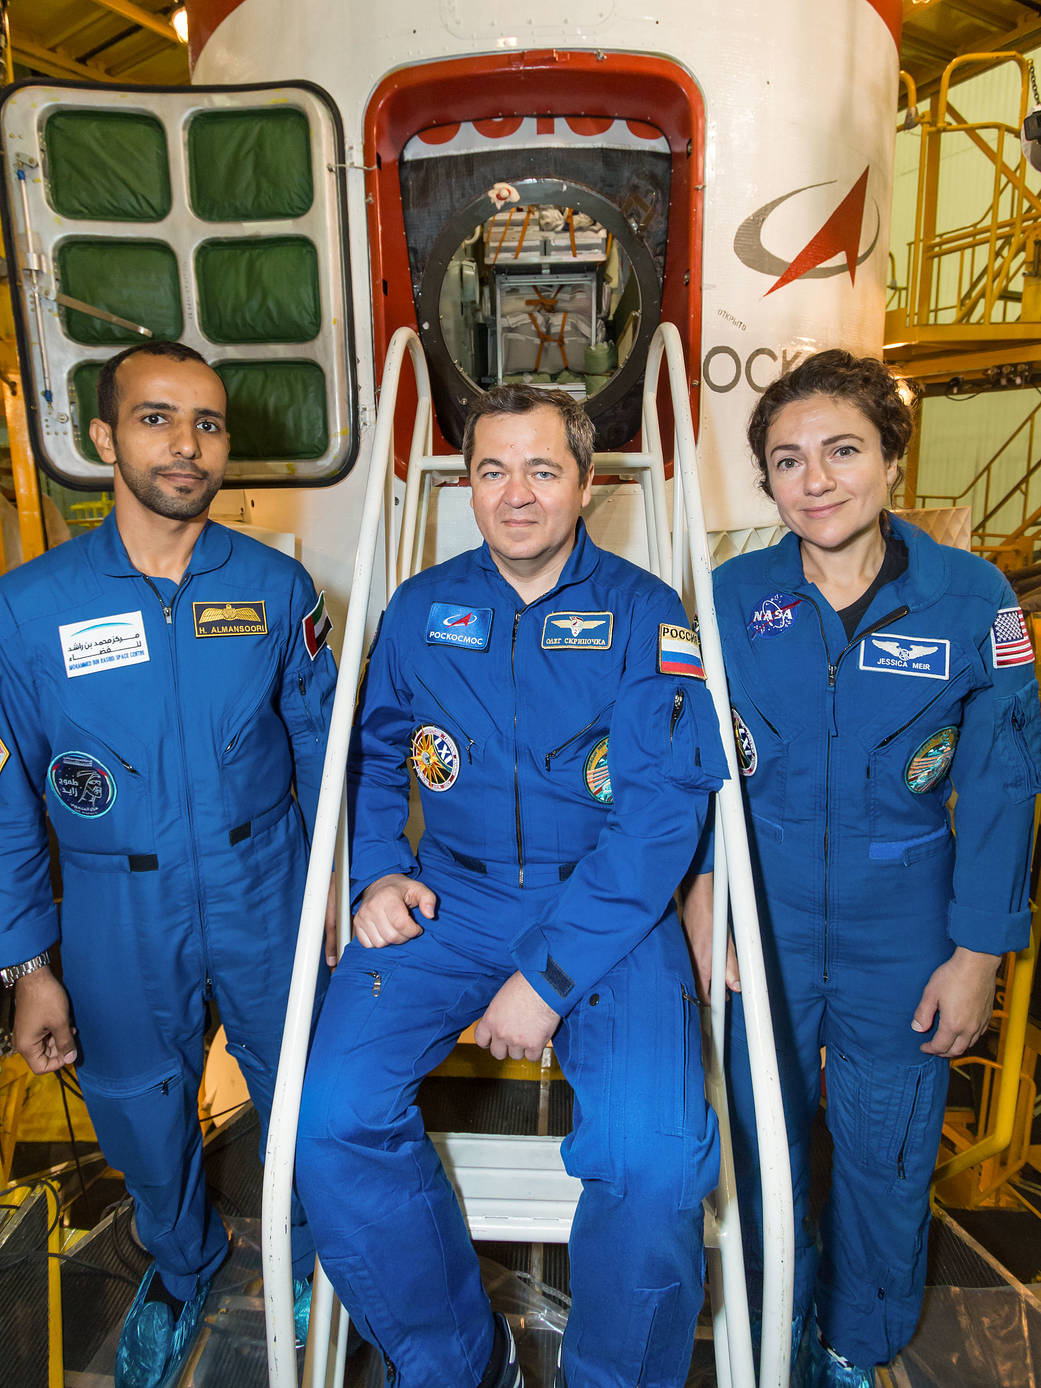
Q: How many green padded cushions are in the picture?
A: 6